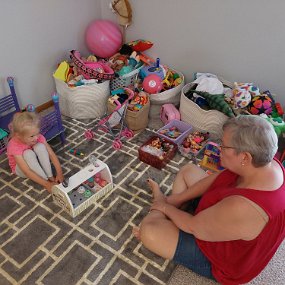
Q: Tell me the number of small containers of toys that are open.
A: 3